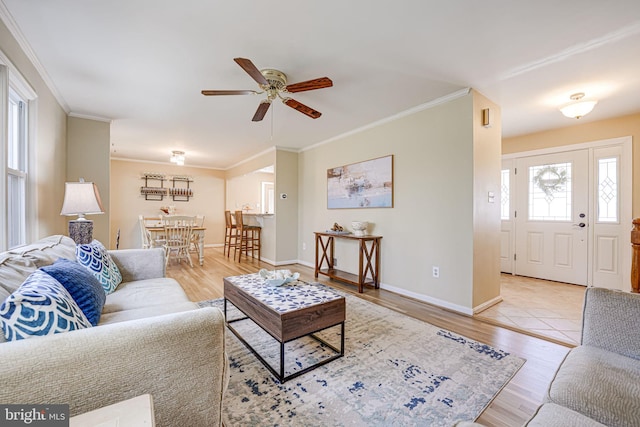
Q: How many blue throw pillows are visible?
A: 3